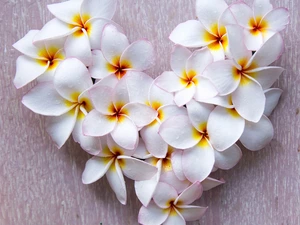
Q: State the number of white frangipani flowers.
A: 15